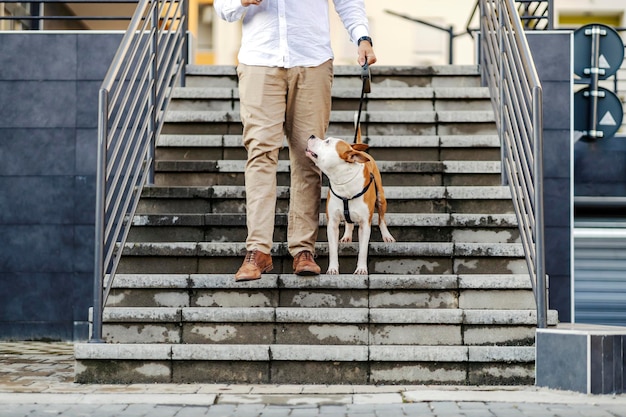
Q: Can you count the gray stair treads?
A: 11